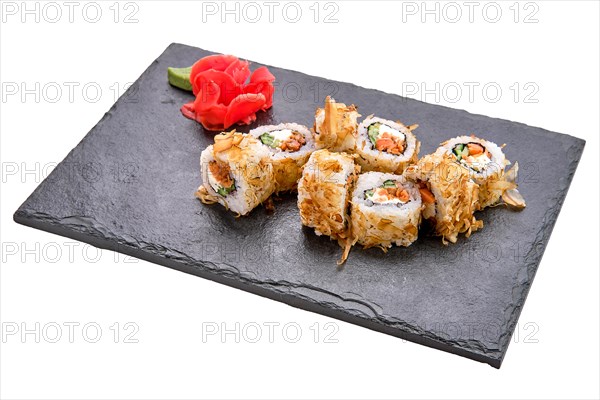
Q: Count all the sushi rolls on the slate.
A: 8